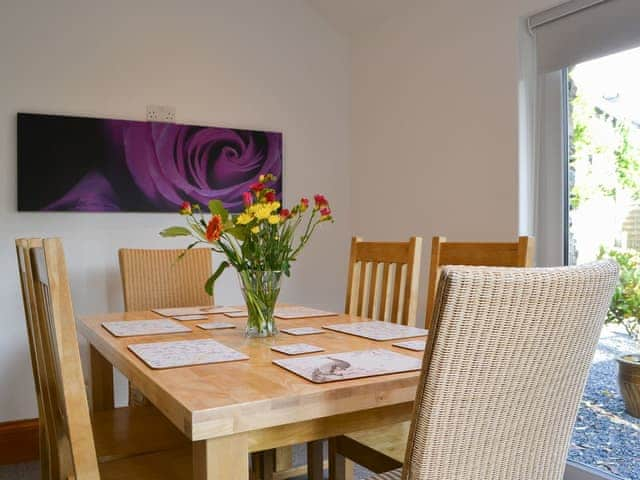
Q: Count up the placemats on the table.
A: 6